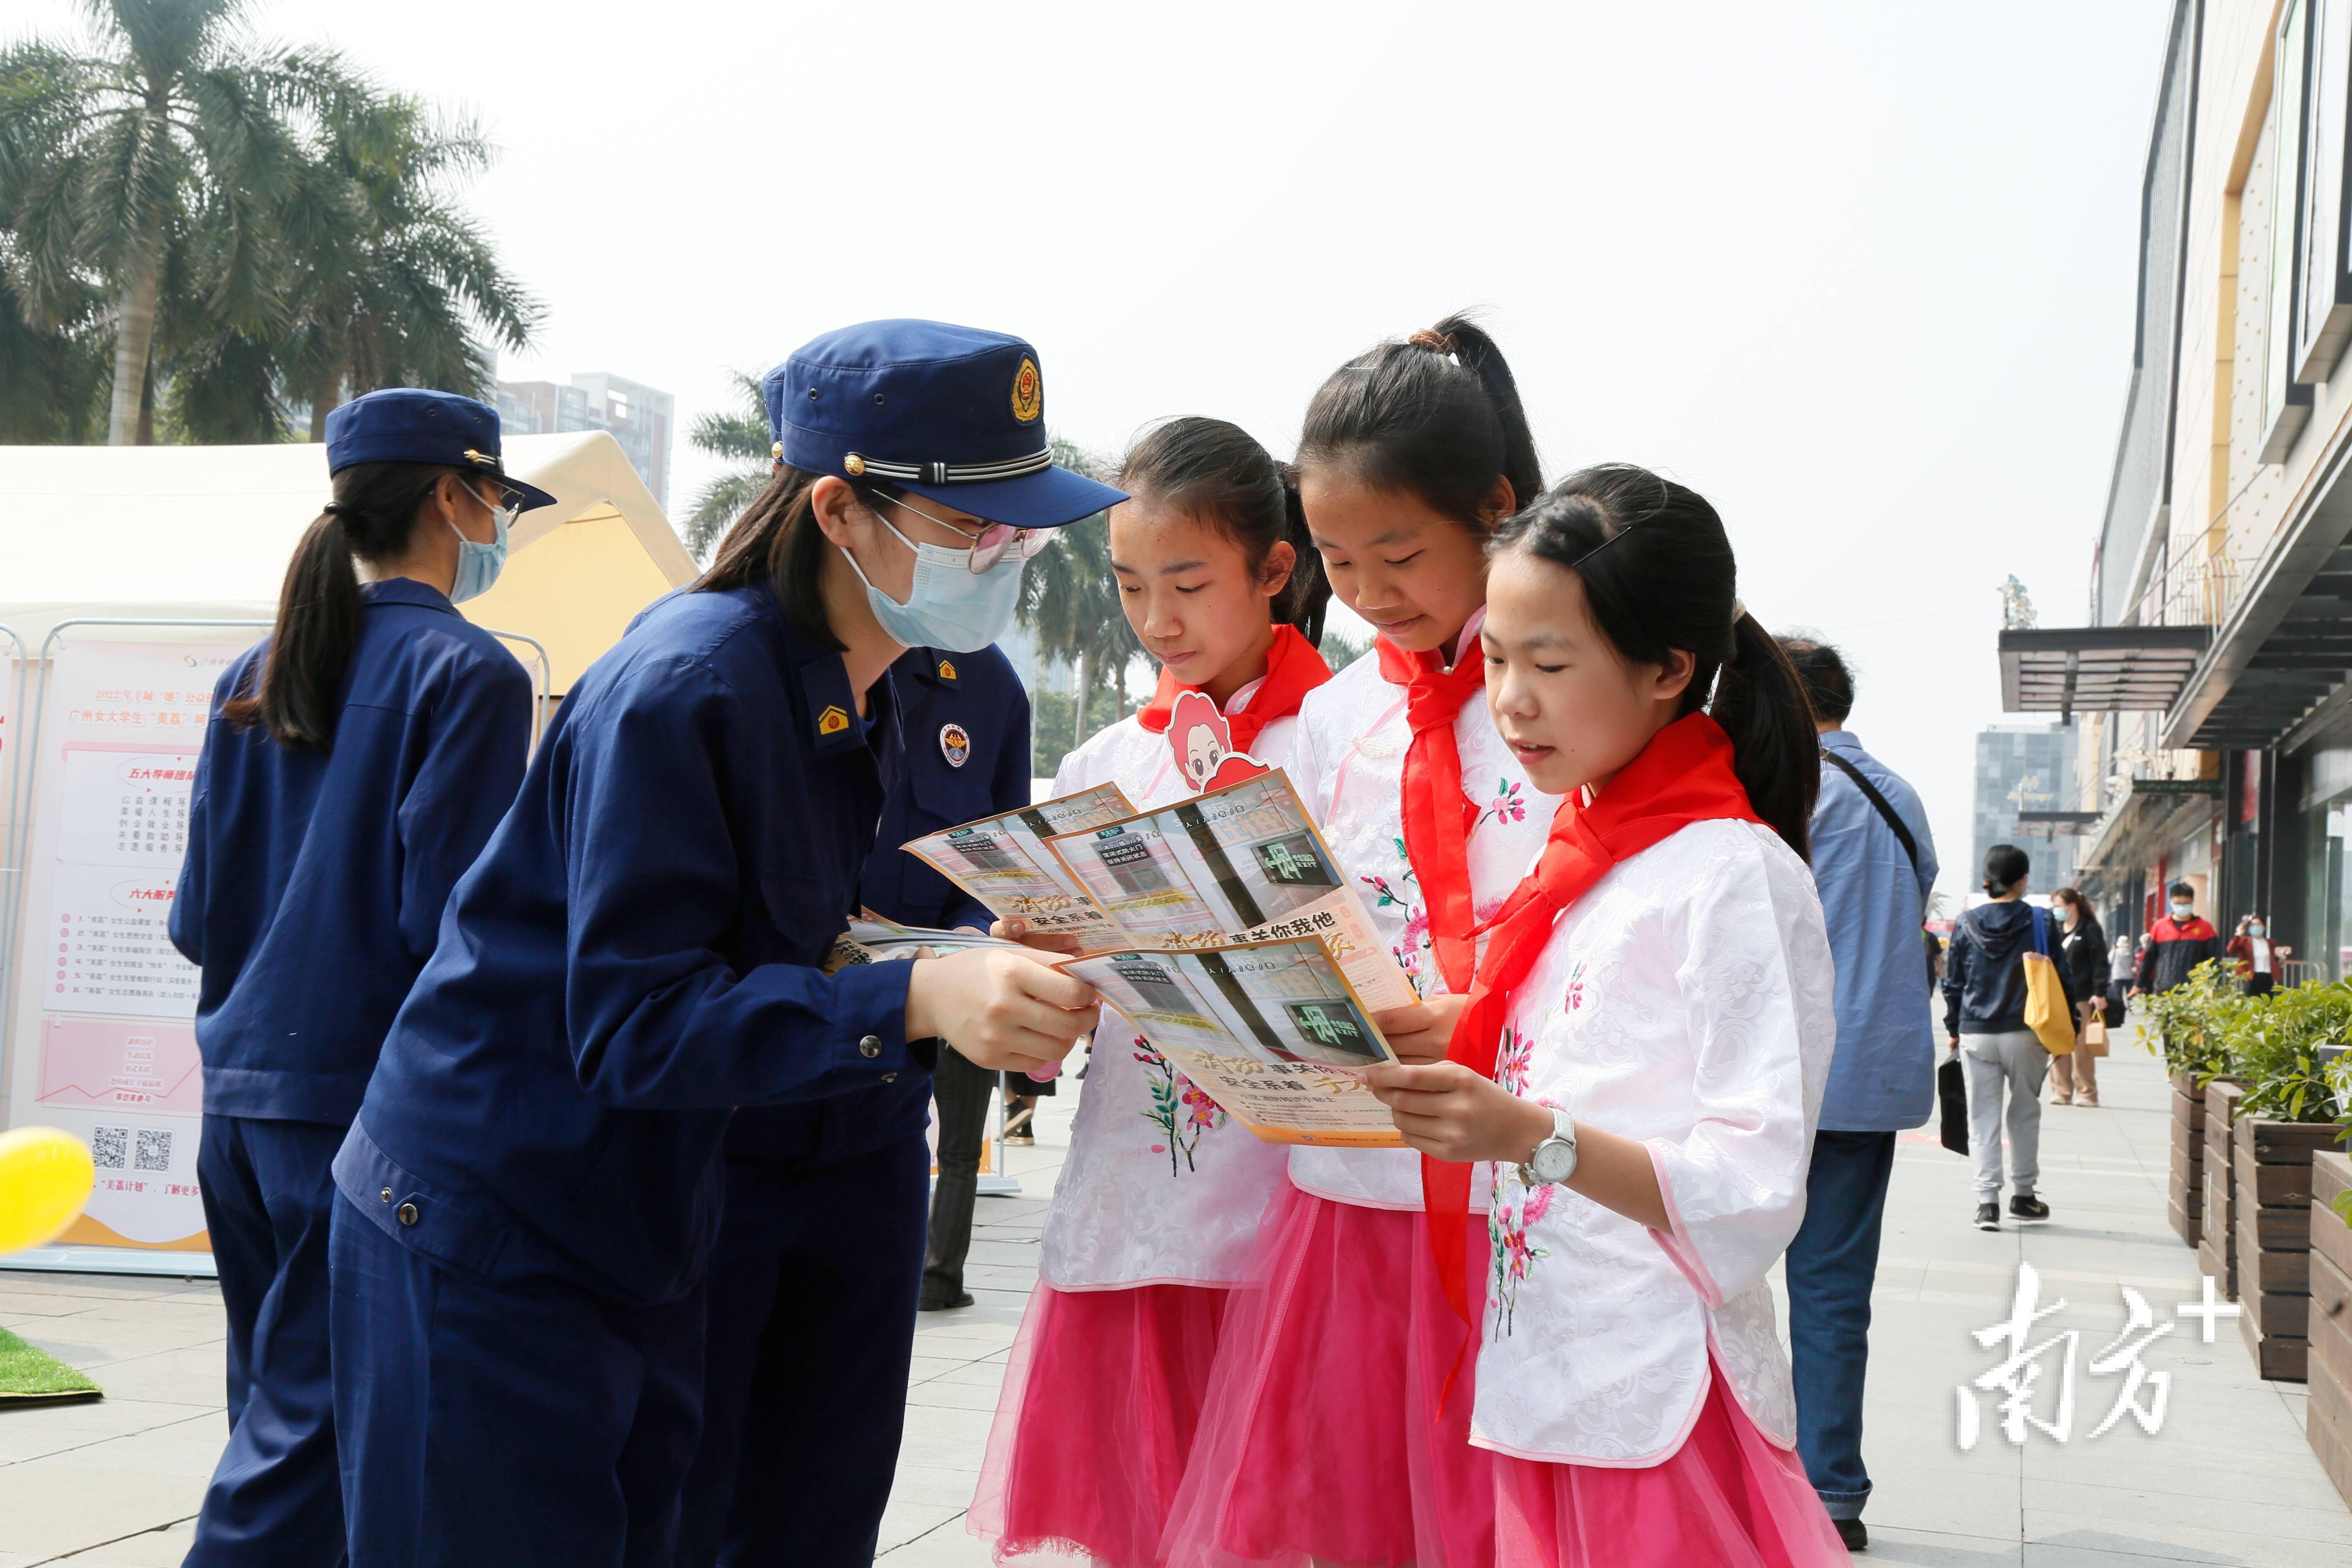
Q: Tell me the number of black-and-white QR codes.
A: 2